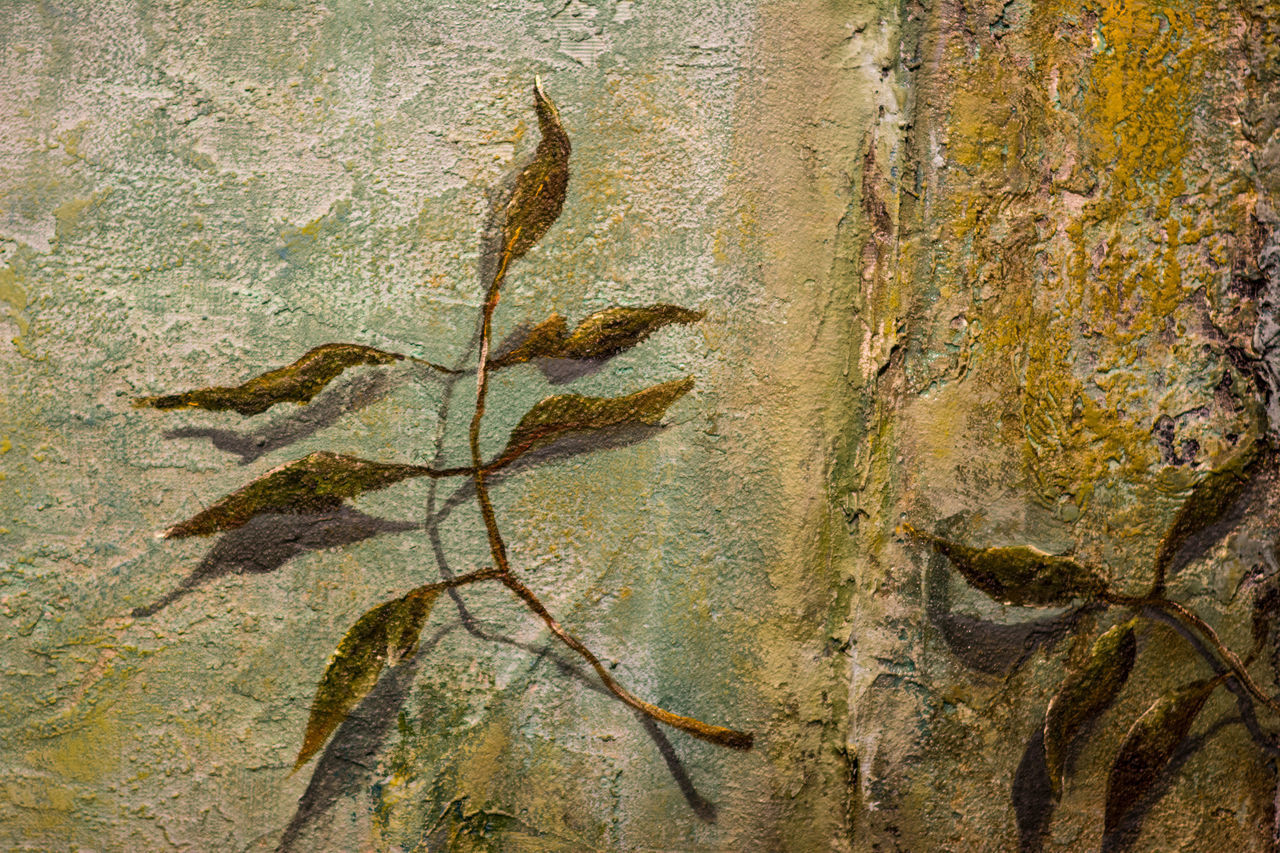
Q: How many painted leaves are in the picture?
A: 10